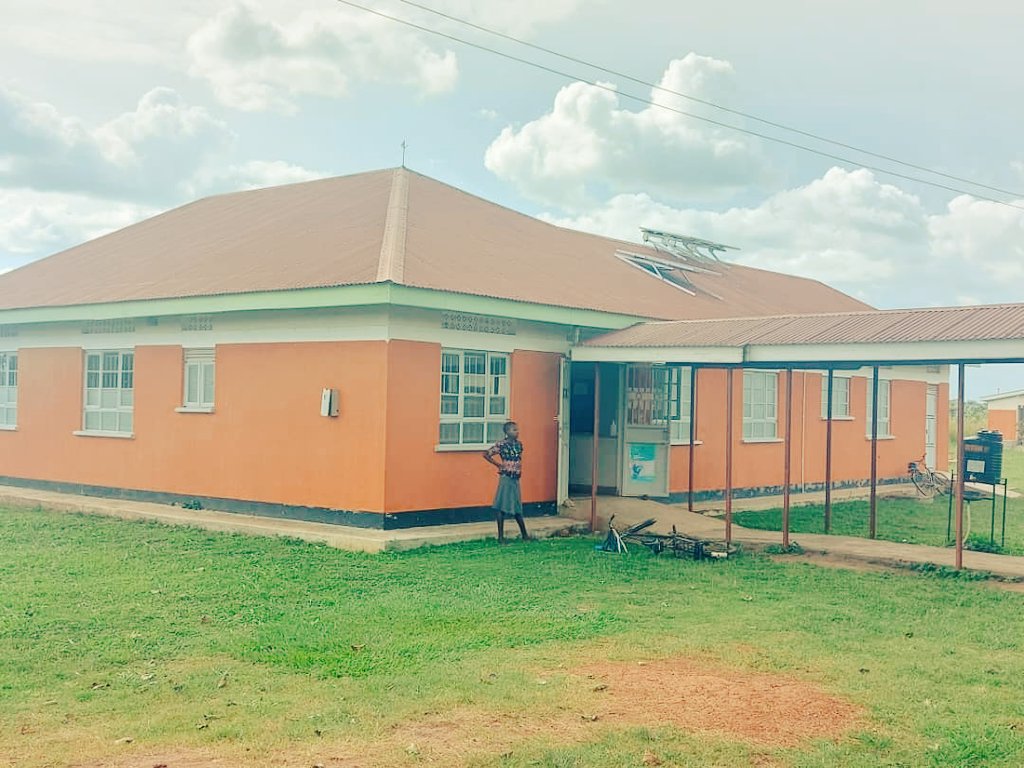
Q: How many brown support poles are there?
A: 7